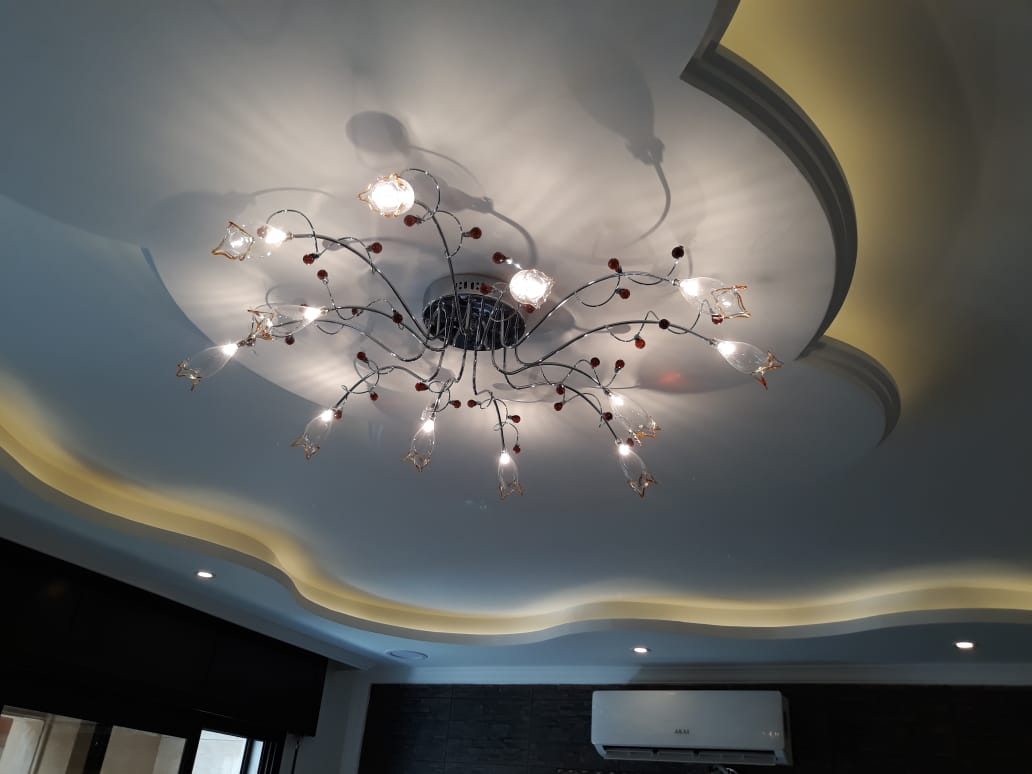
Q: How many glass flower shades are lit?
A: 12